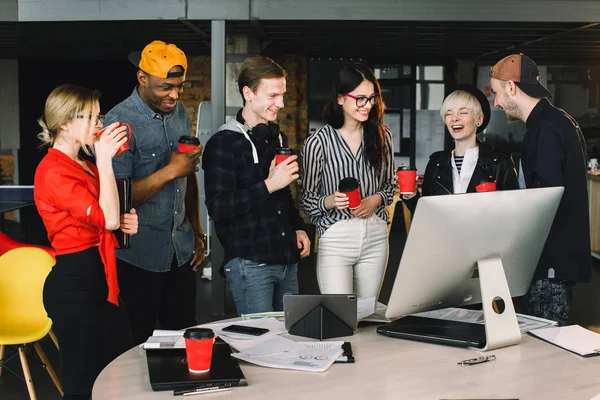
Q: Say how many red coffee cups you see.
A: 7